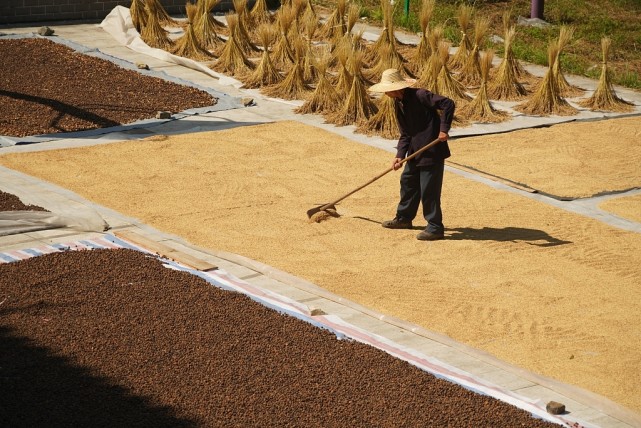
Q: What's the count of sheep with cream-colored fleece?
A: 0